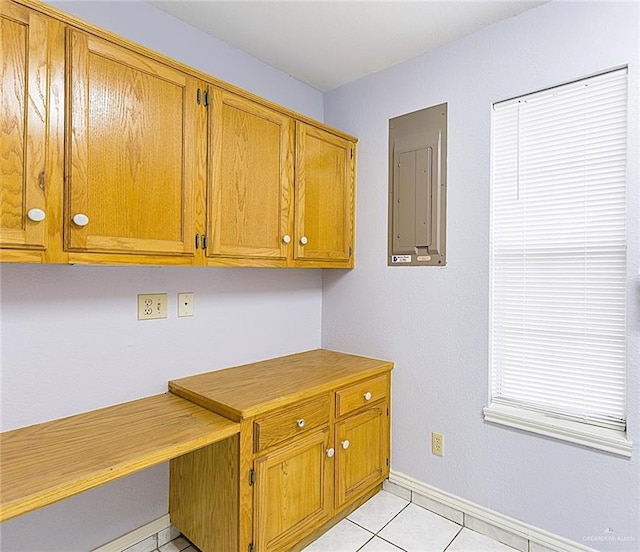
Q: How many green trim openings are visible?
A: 0